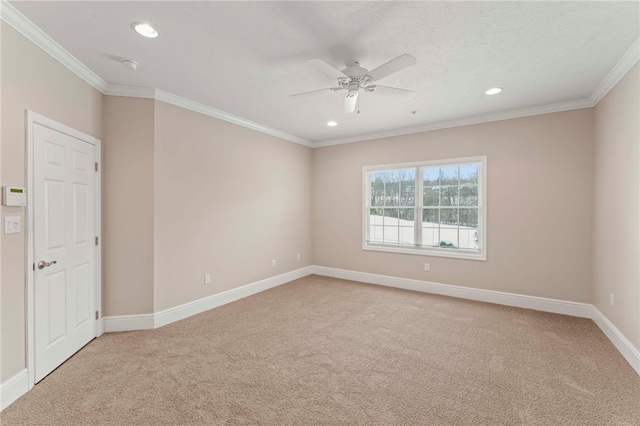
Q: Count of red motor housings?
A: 0